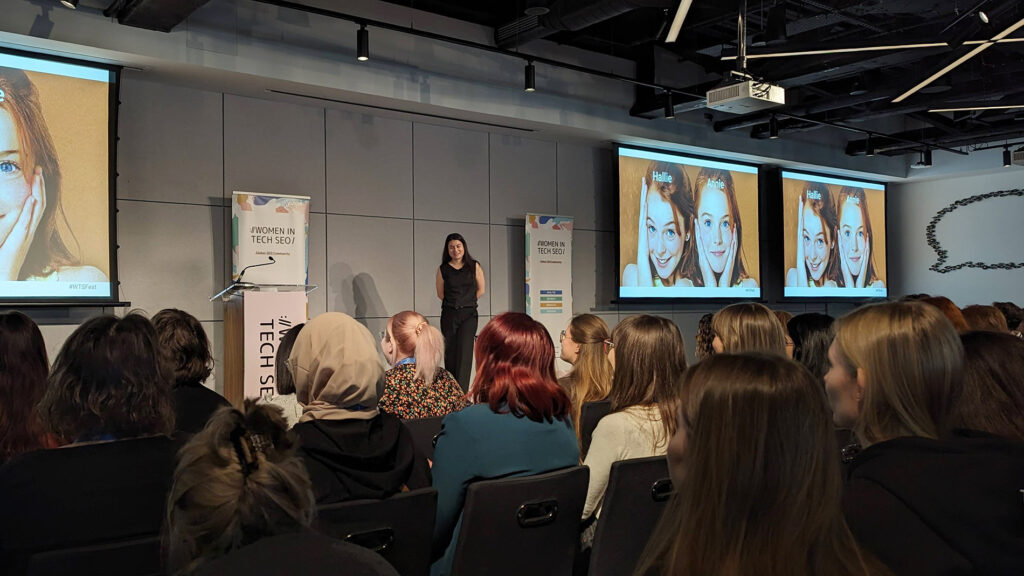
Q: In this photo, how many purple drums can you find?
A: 0